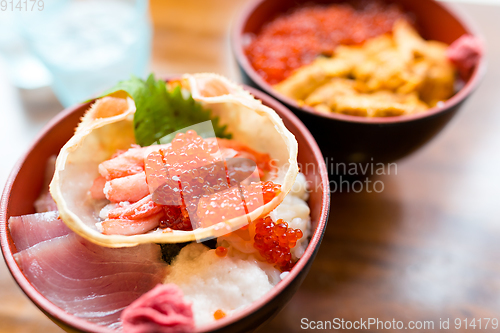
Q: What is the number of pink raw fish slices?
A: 2